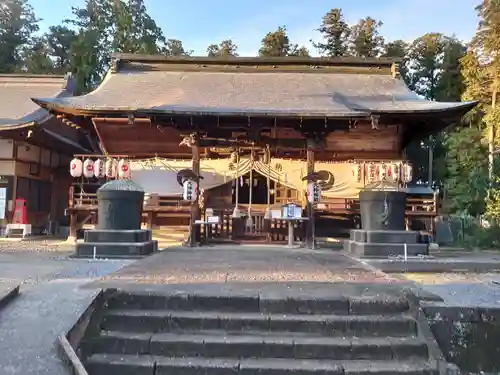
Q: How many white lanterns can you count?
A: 12